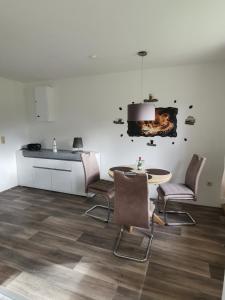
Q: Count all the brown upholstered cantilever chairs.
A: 3